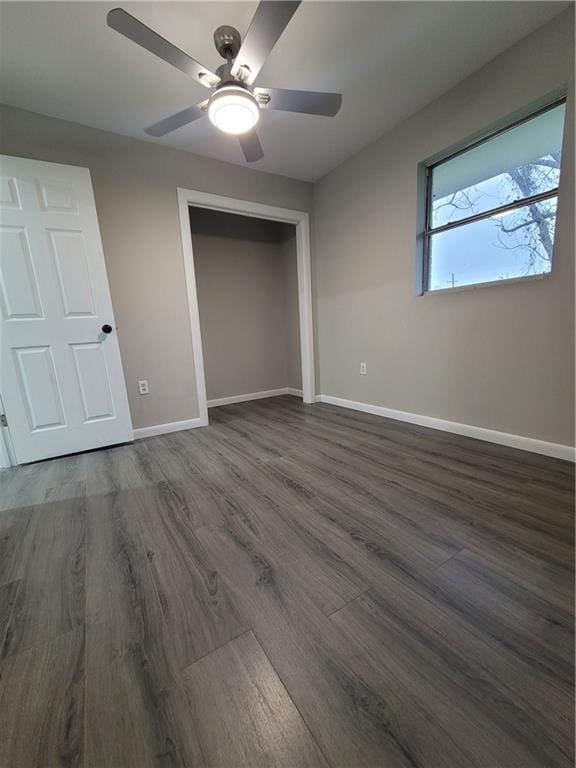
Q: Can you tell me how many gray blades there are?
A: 5